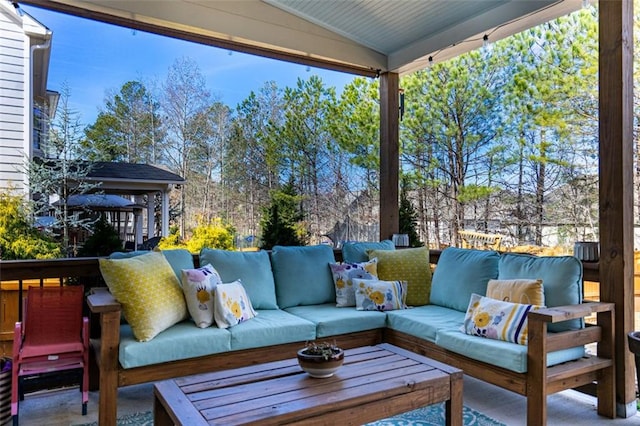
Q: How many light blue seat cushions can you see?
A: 5